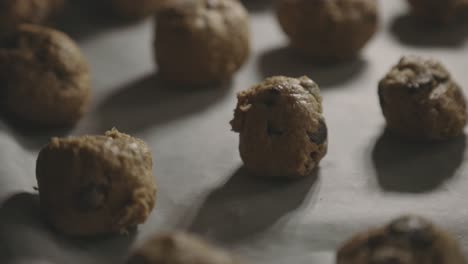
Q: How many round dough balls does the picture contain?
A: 11